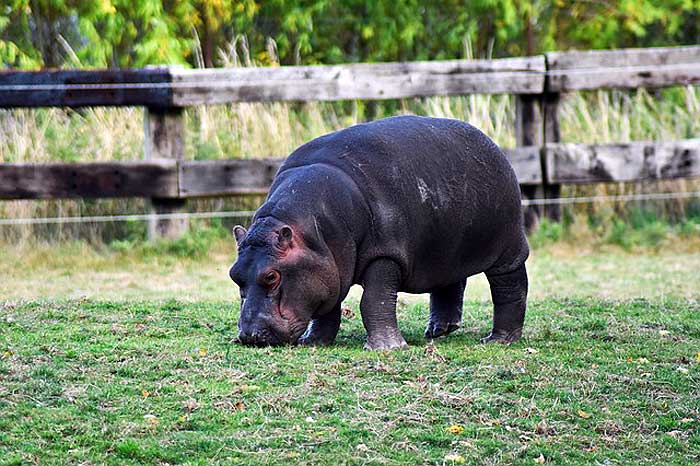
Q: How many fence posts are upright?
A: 3